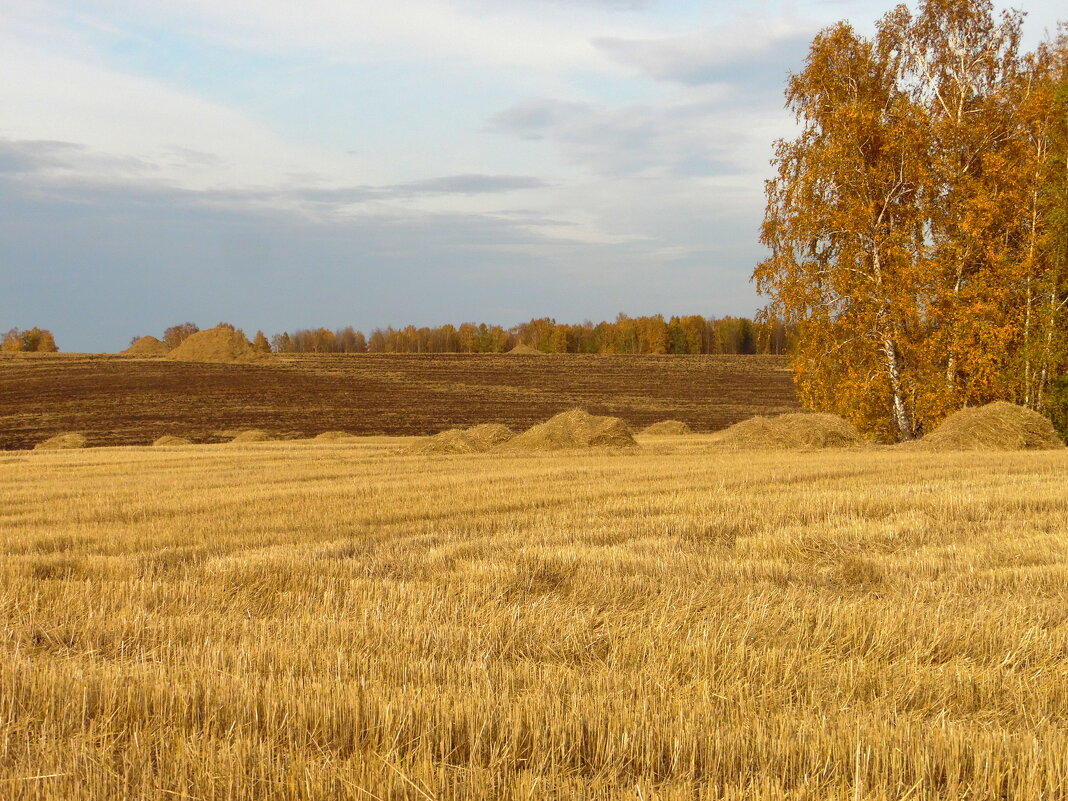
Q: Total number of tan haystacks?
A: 12